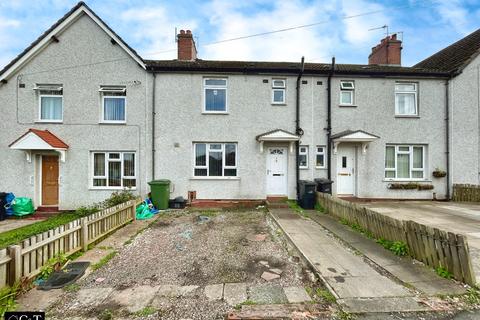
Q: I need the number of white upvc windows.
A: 11